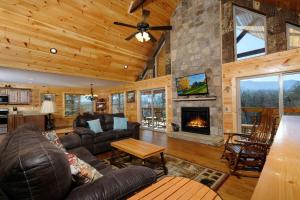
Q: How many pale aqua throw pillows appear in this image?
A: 2